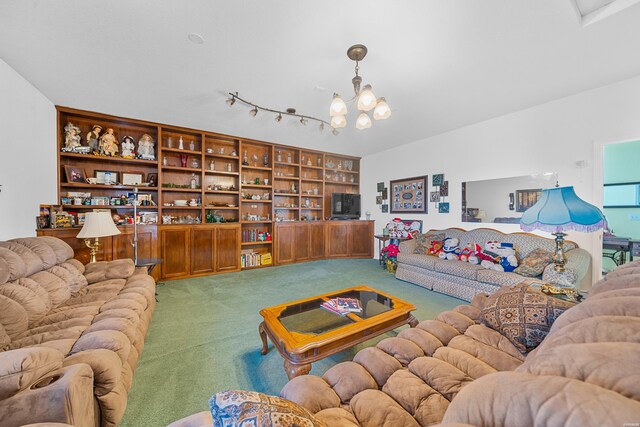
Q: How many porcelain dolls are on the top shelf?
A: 5